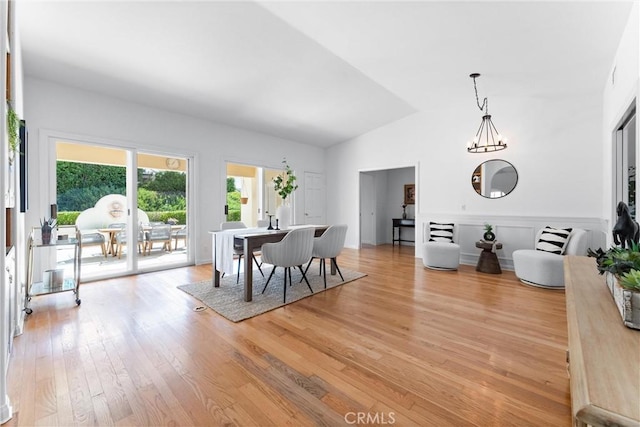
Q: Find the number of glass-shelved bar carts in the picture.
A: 1